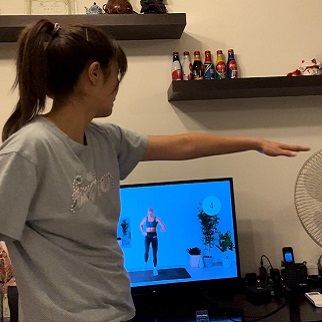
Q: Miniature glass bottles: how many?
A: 6